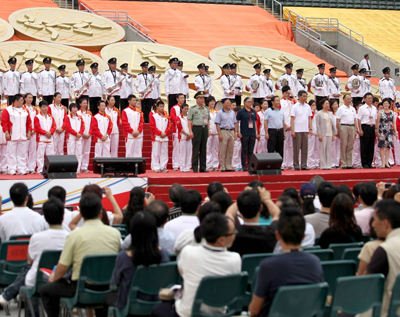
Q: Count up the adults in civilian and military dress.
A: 9